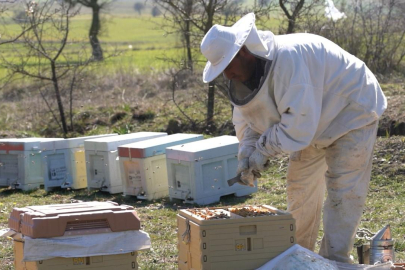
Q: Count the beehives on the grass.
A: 7